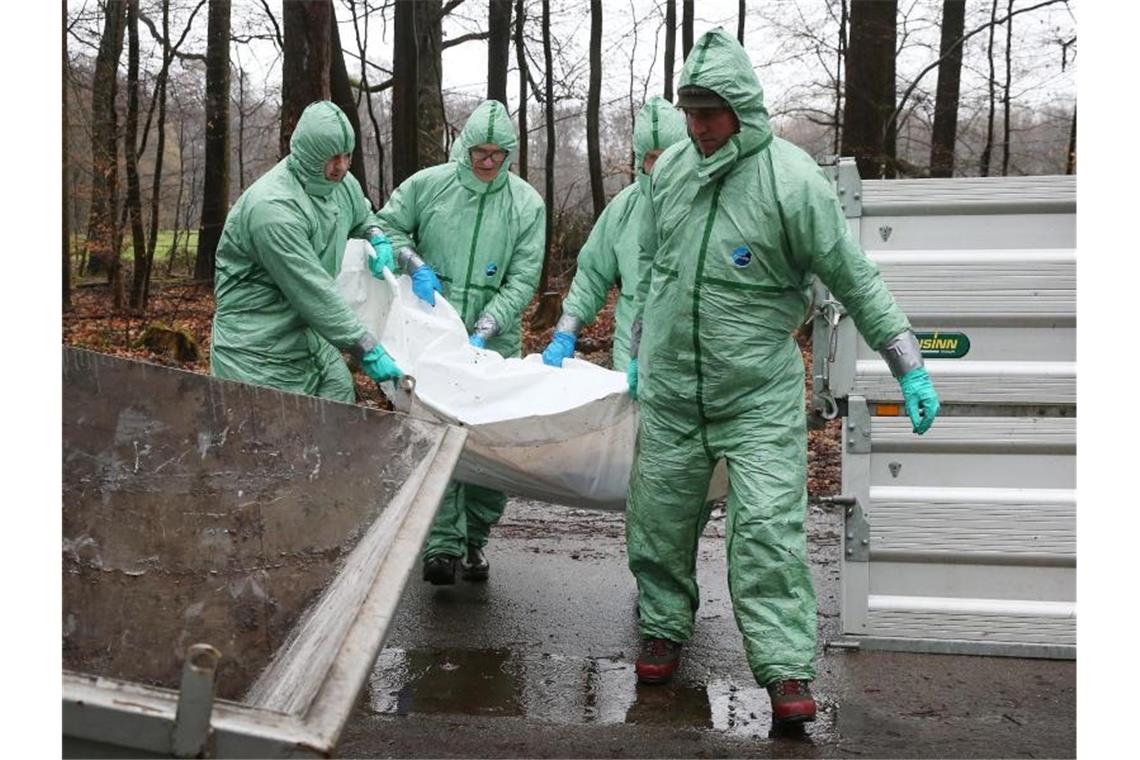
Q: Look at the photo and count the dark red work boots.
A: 2